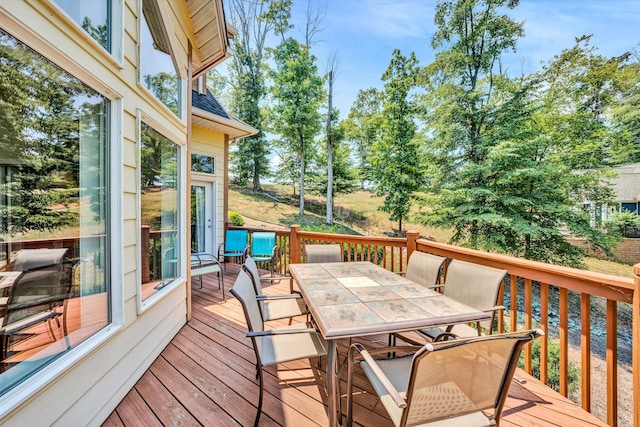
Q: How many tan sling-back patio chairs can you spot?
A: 6